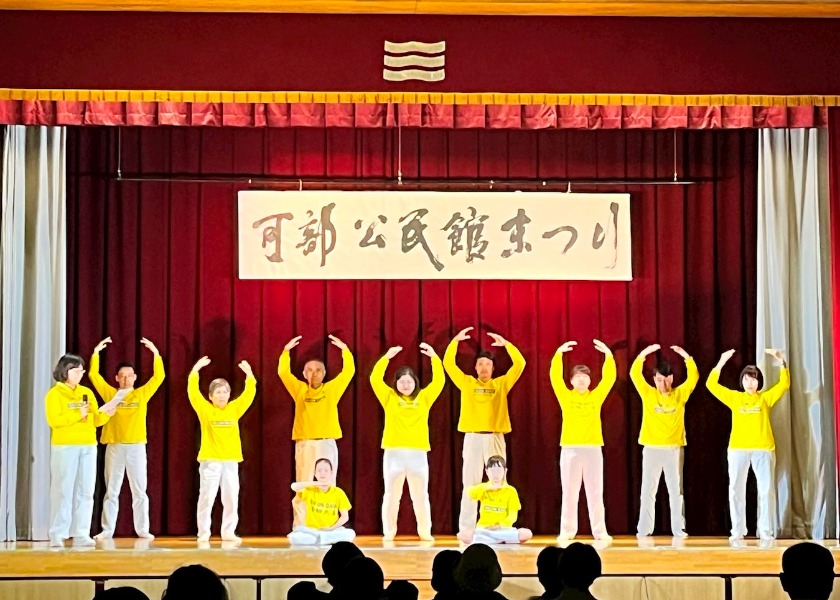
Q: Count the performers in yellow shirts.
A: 11